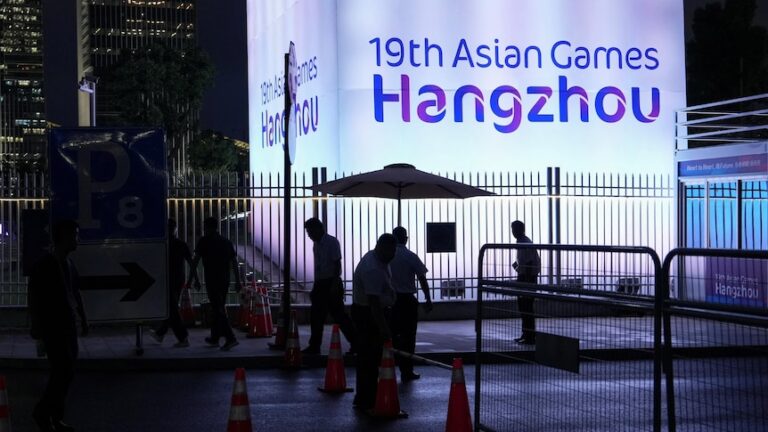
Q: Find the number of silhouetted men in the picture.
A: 7